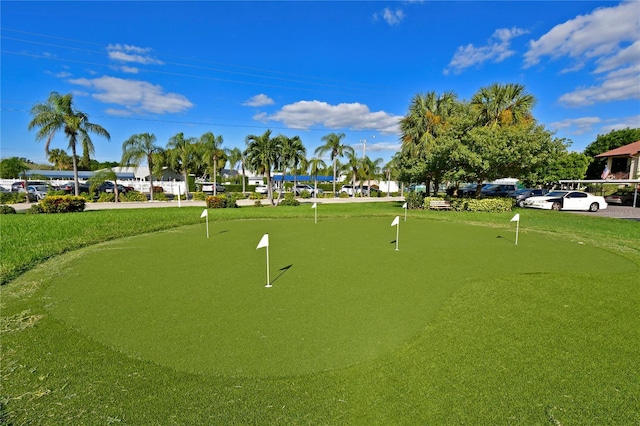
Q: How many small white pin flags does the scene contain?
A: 6